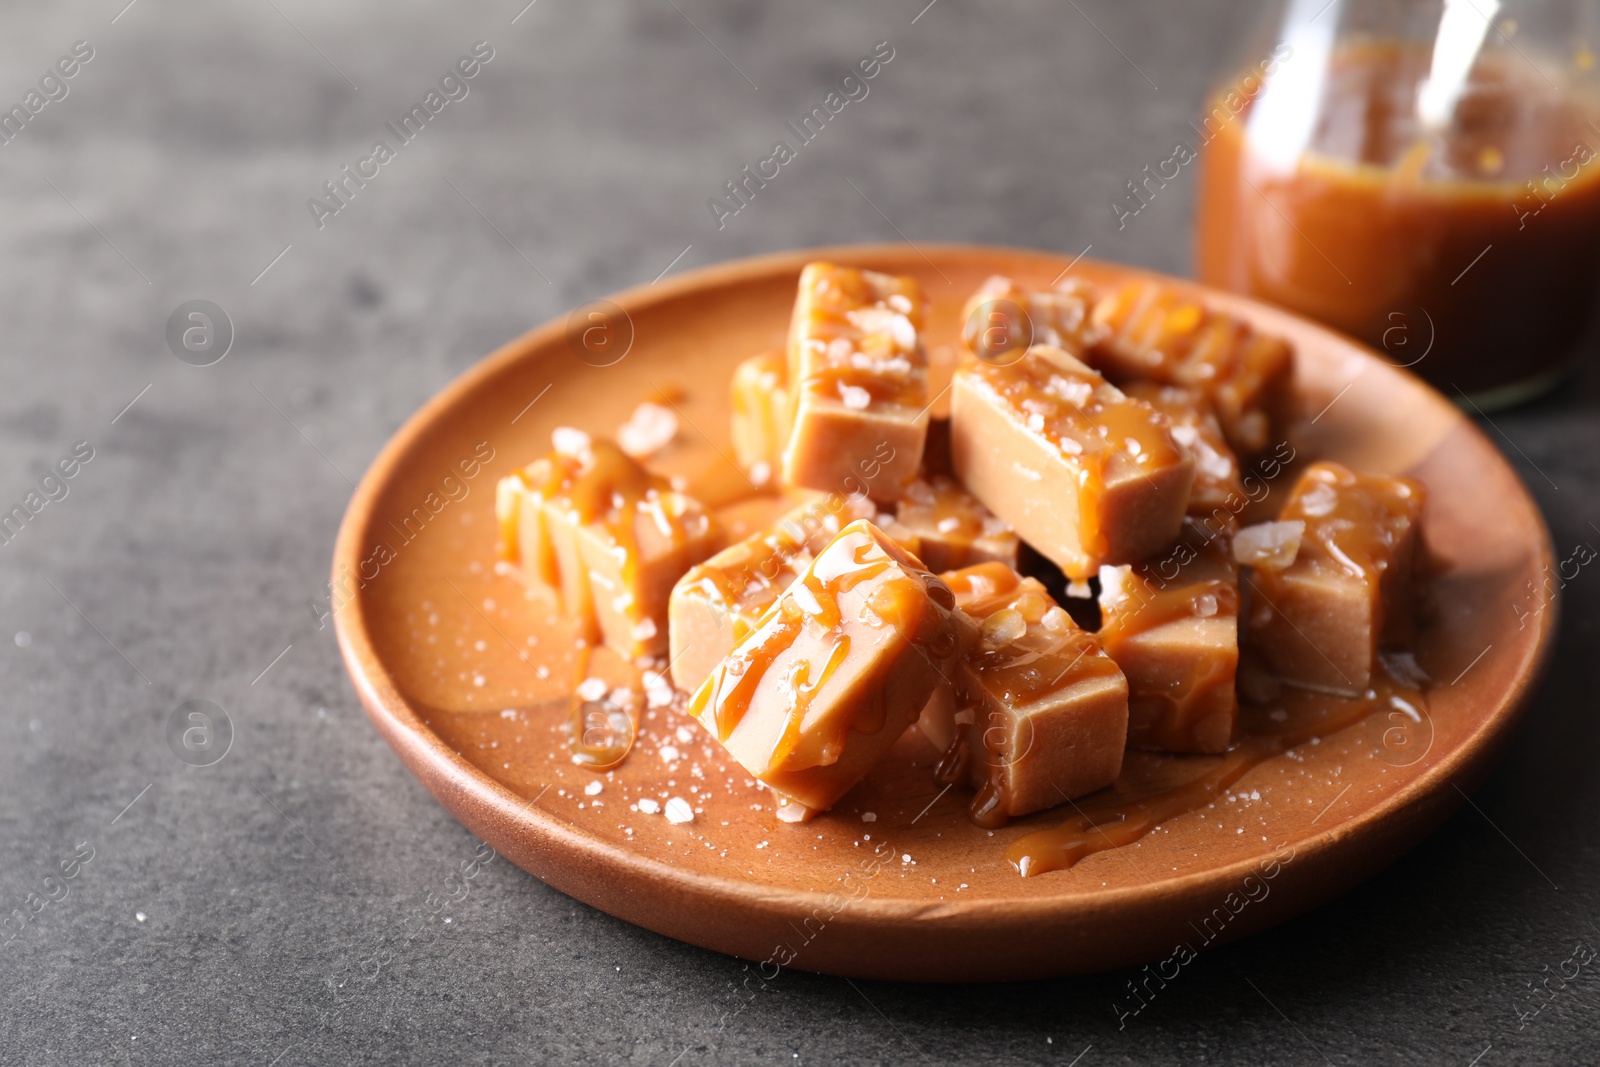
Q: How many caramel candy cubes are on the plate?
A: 13